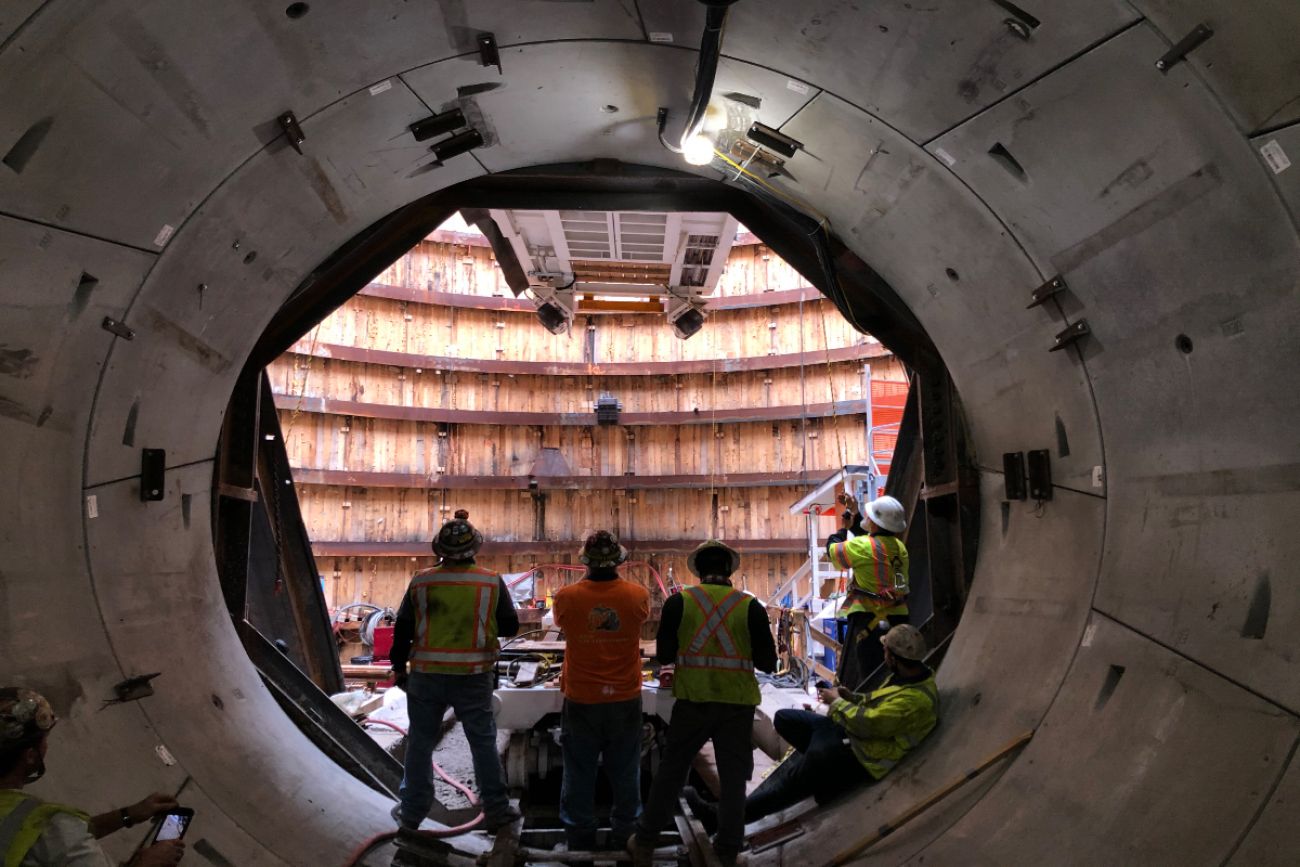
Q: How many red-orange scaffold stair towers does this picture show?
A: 1